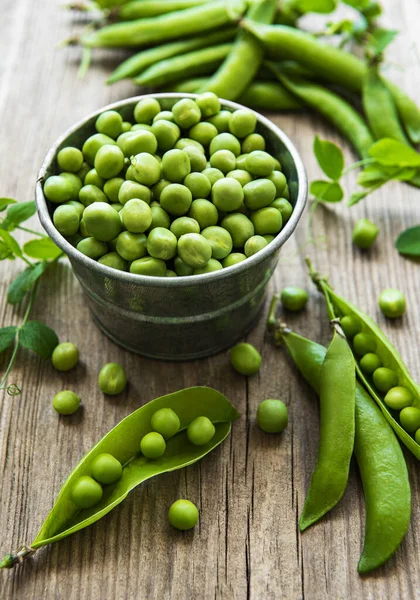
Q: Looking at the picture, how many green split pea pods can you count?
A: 2